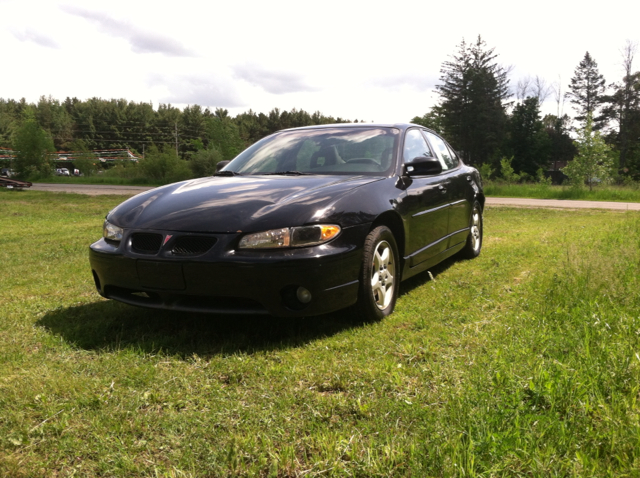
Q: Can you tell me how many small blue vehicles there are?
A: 0